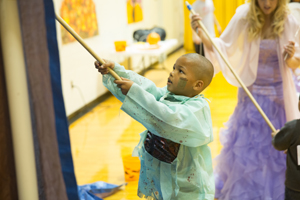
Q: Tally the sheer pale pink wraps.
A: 1